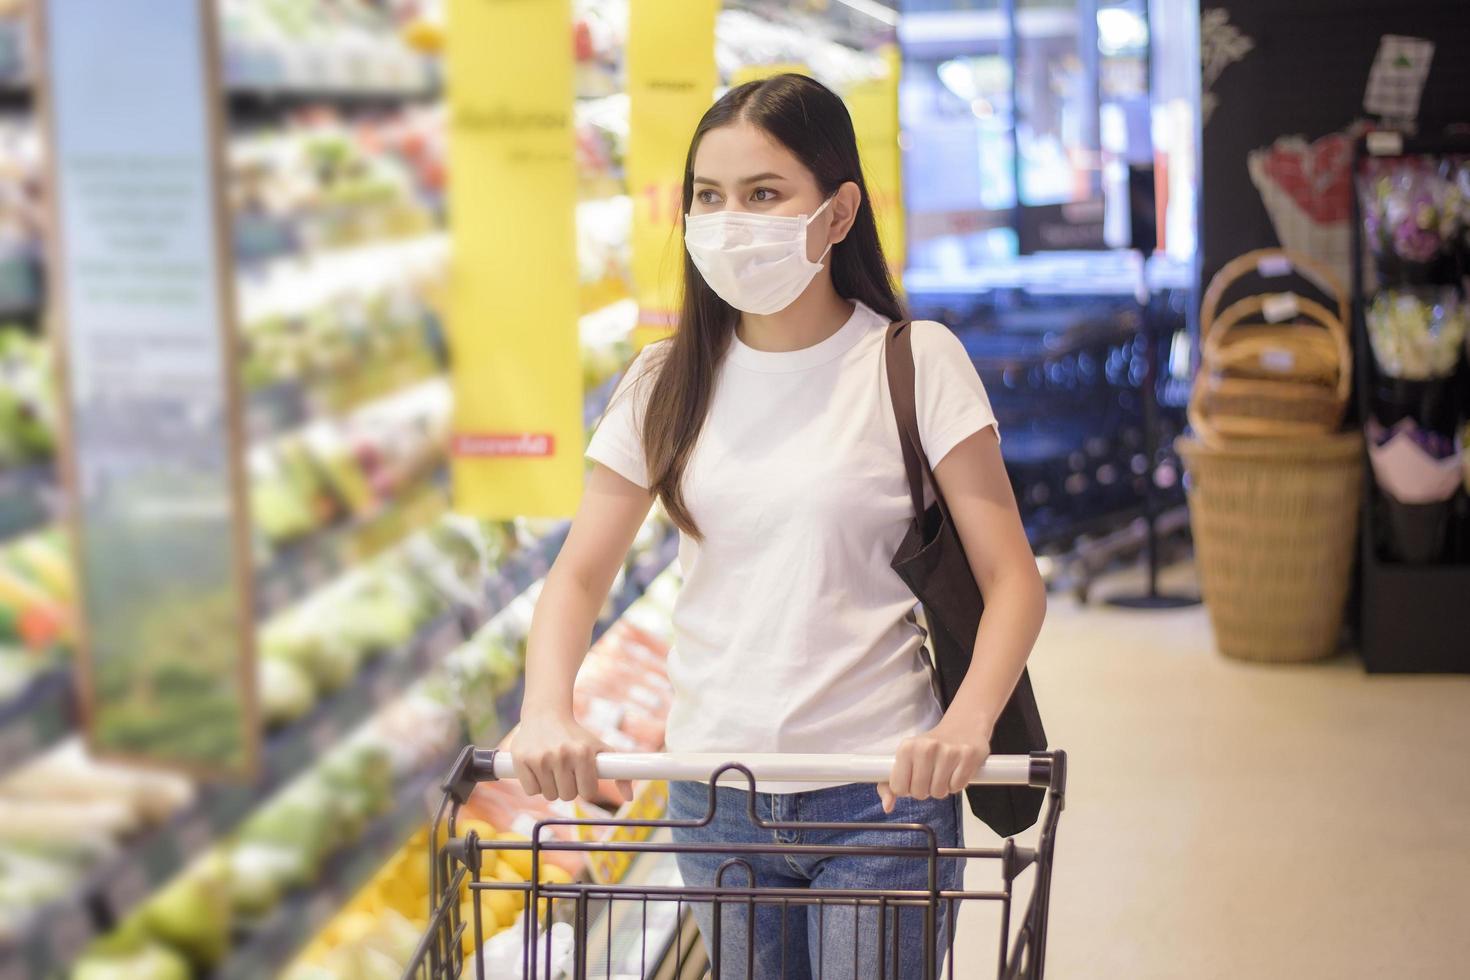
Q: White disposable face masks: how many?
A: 1